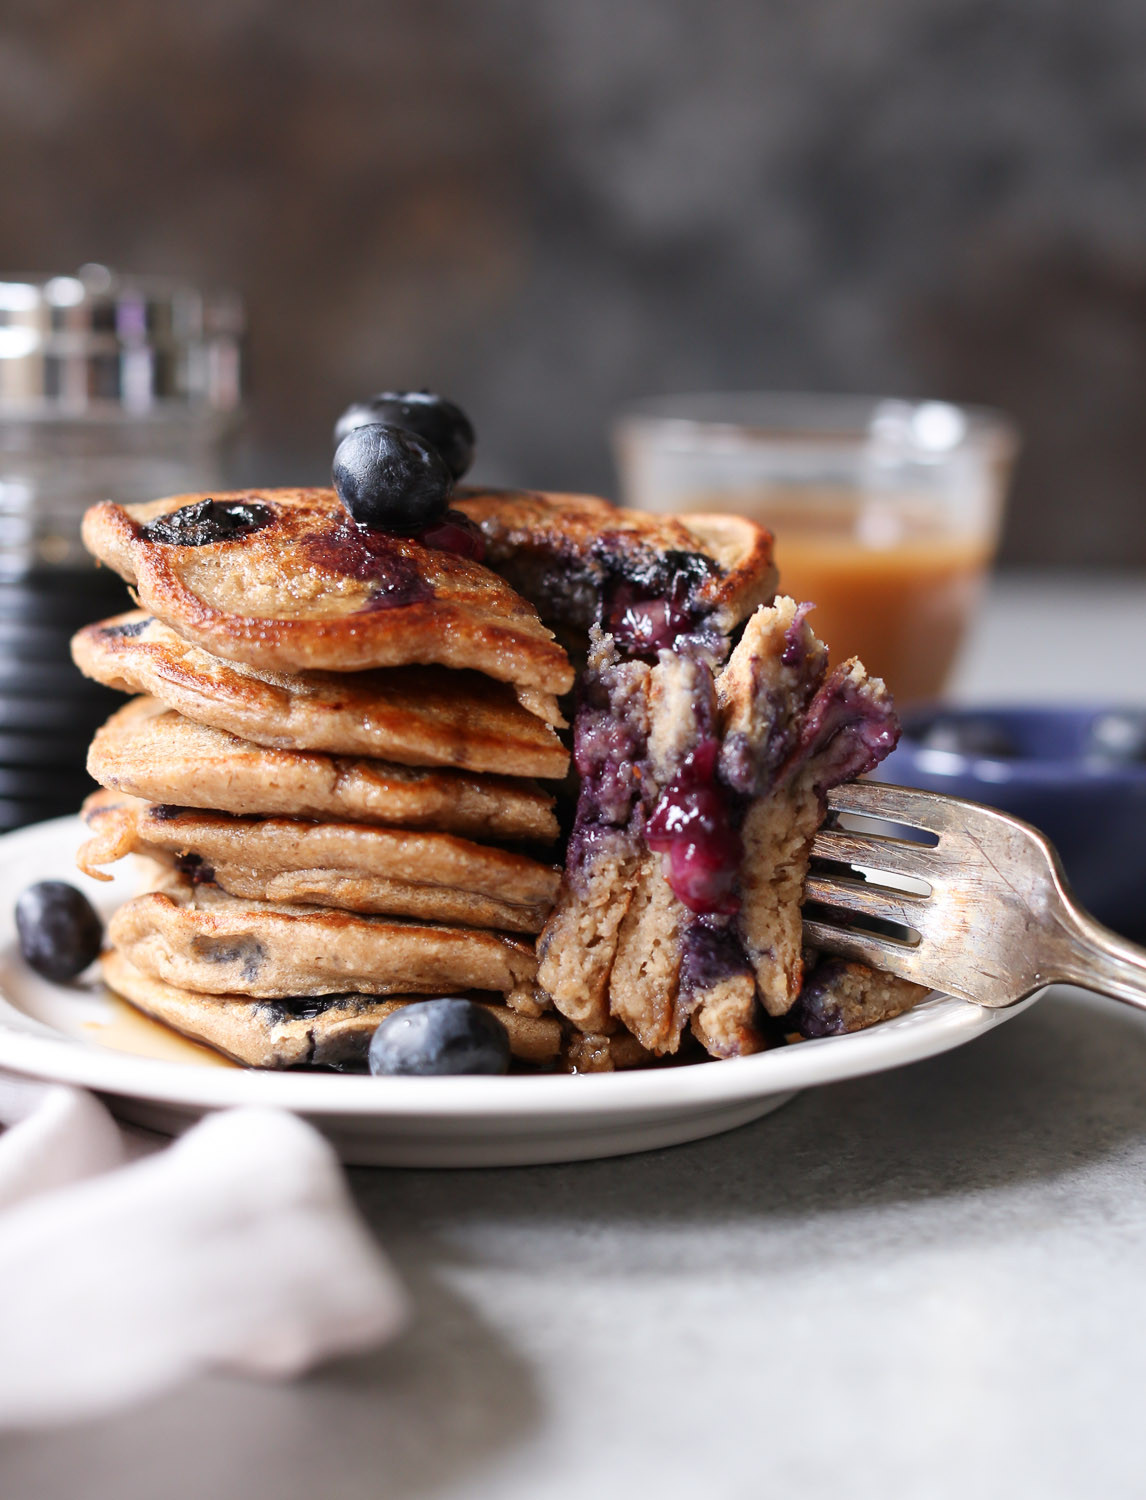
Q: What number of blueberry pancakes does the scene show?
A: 6